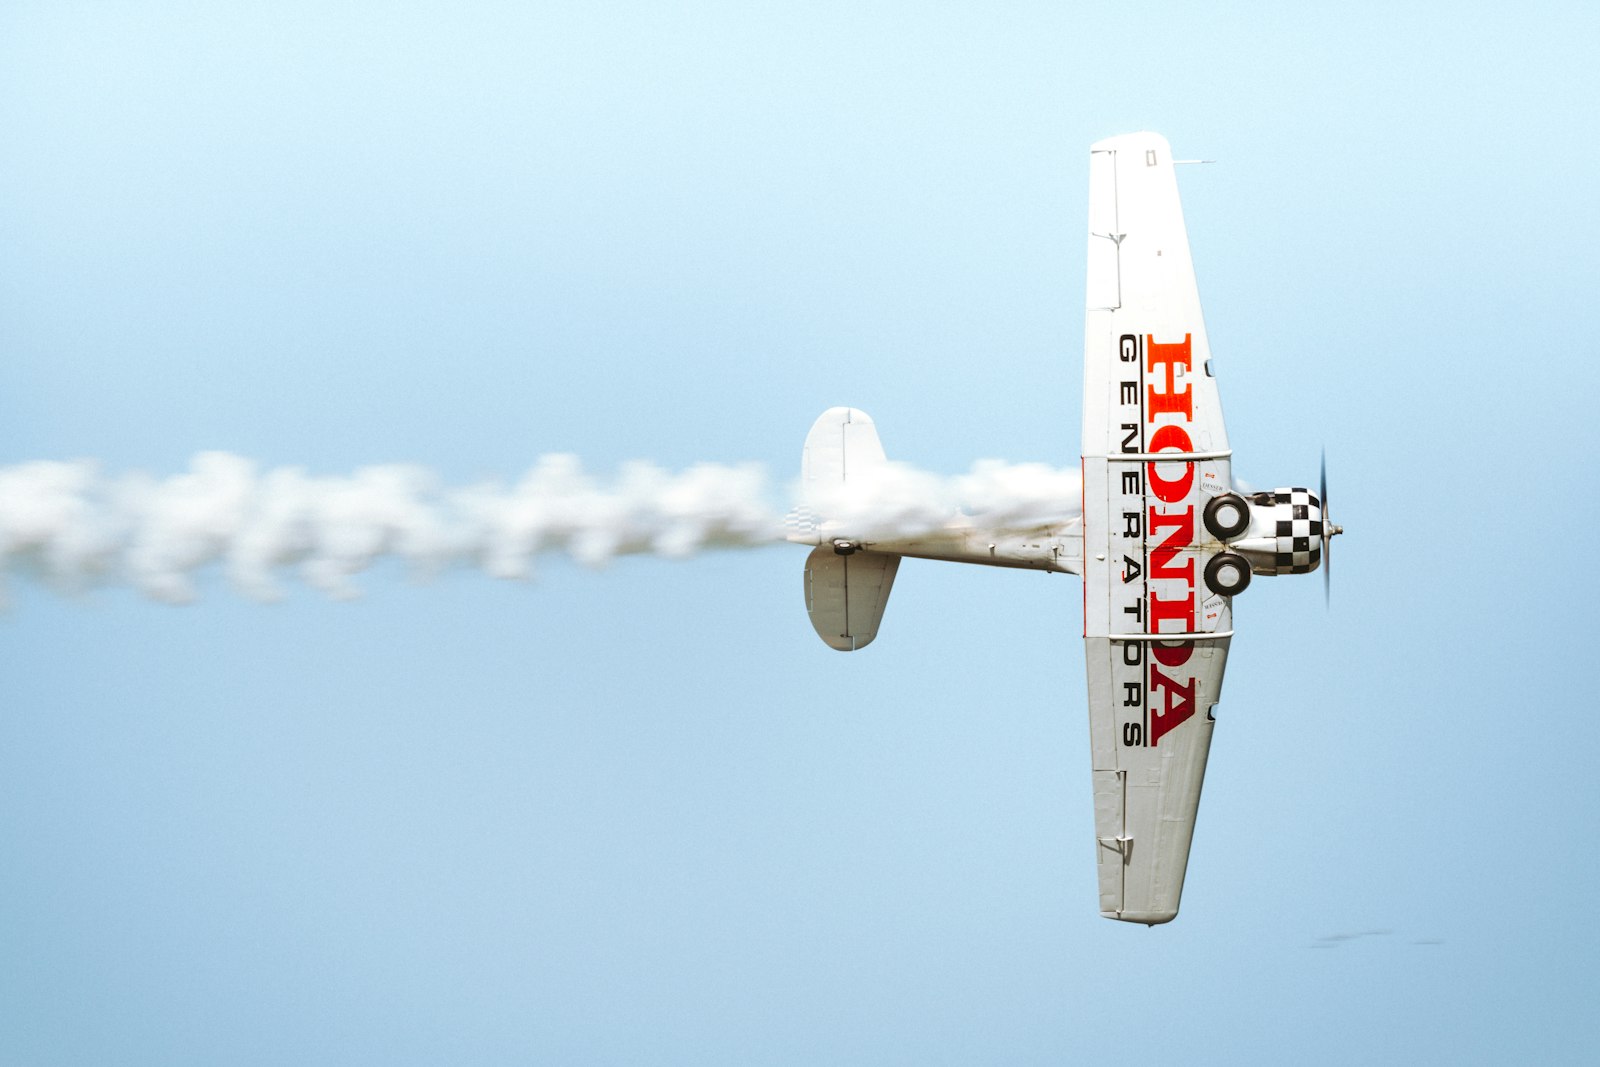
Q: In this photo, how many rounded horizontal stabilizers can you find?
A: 2